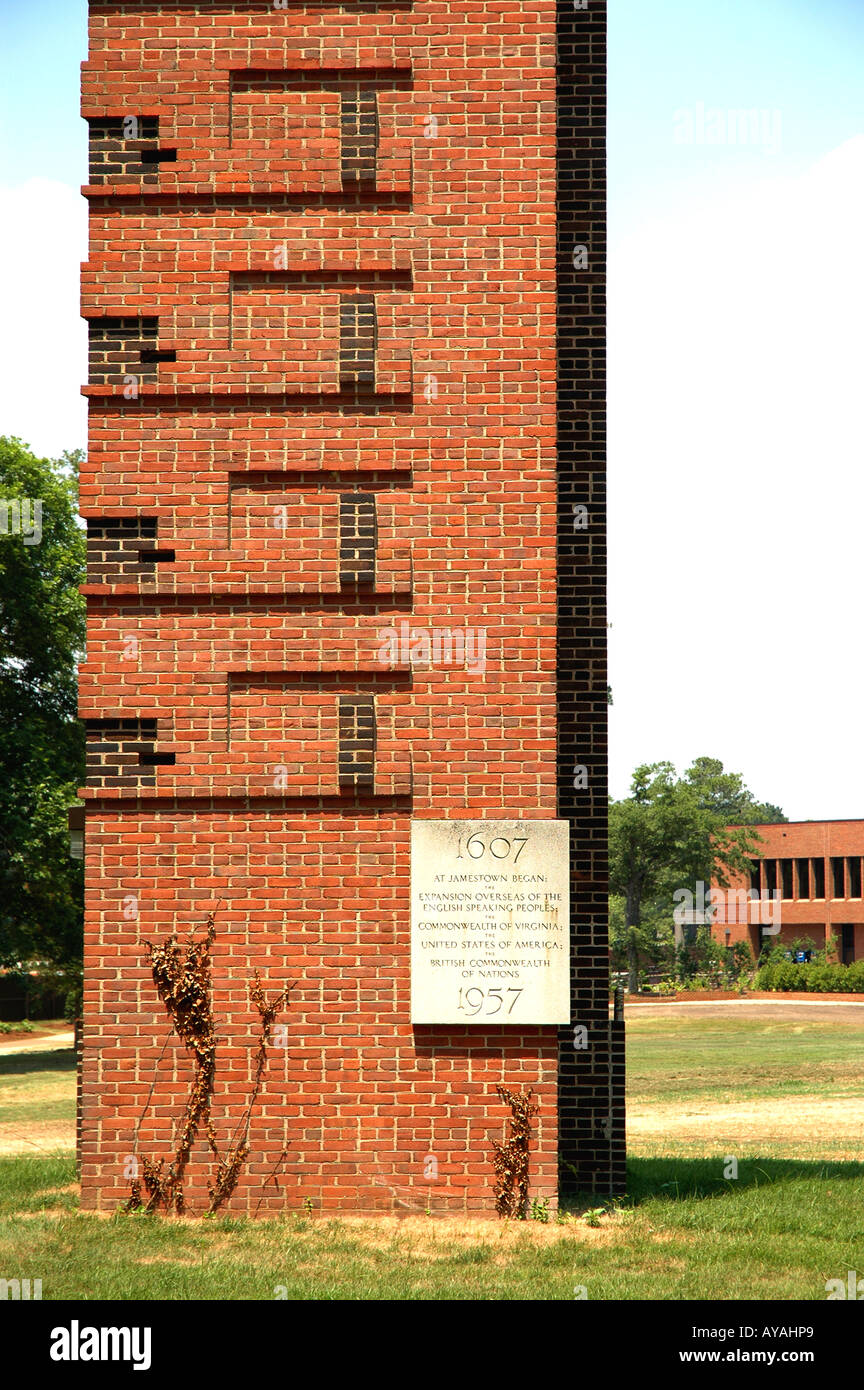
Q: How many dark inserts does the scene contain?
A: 8